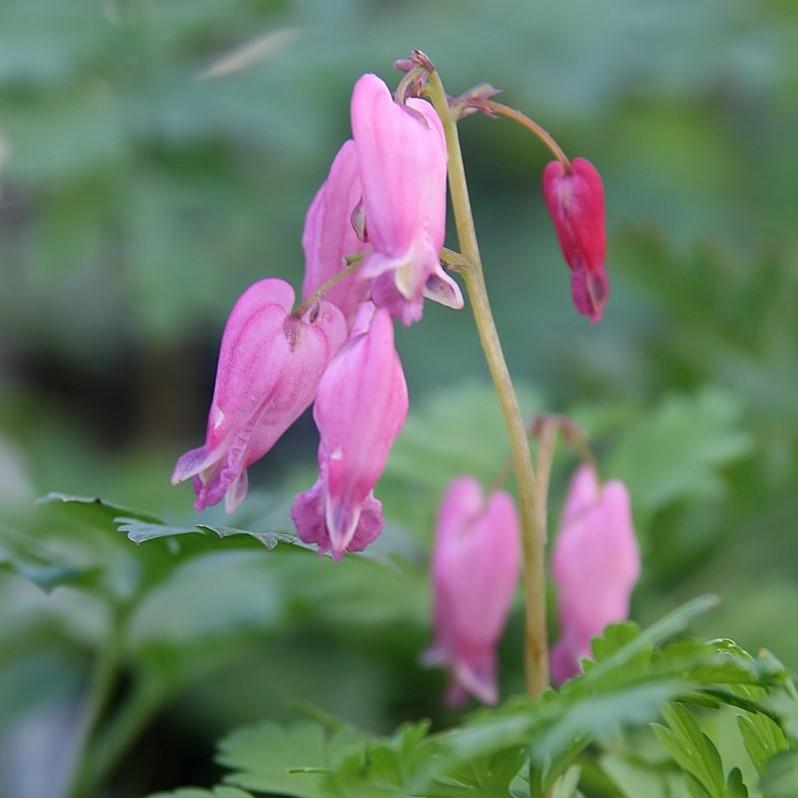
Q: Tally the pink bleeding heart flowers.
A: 6